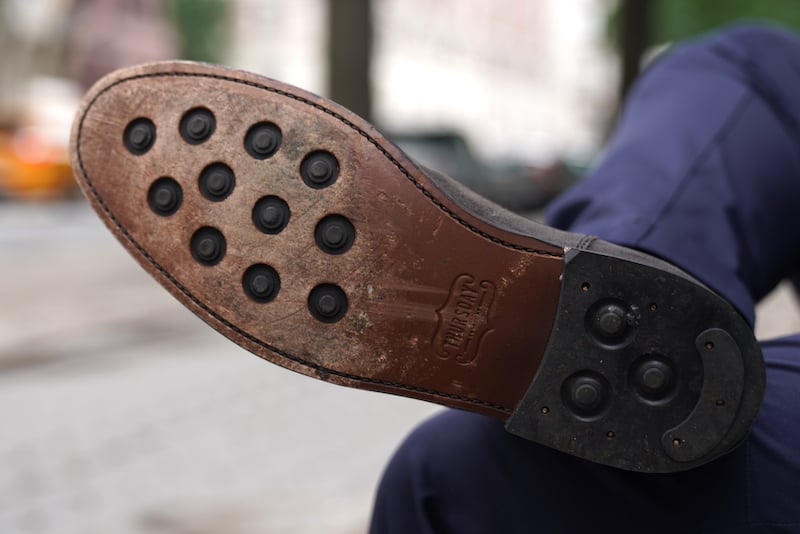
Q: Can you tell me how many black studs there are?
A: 14